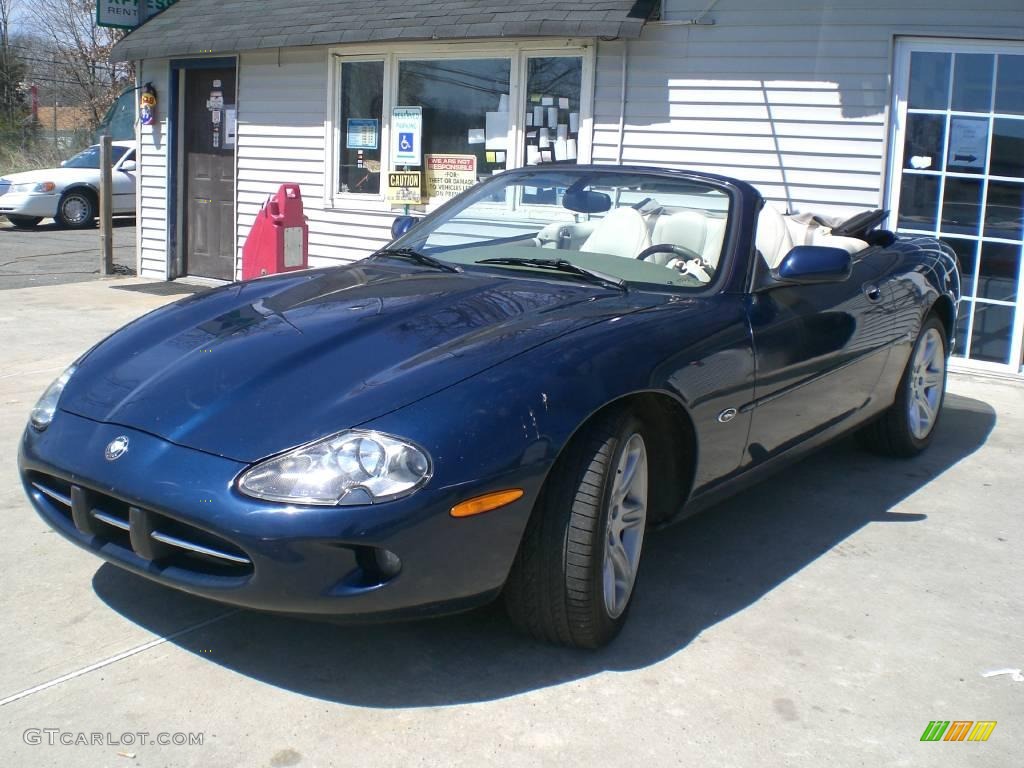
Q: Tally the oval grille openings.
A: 1